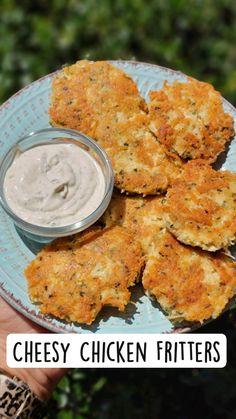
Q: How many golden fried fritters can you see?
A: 7